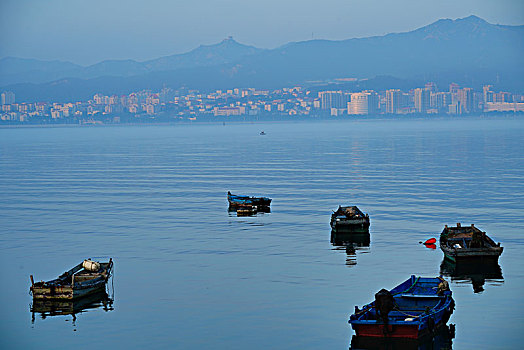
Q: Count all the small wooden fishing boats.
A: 5